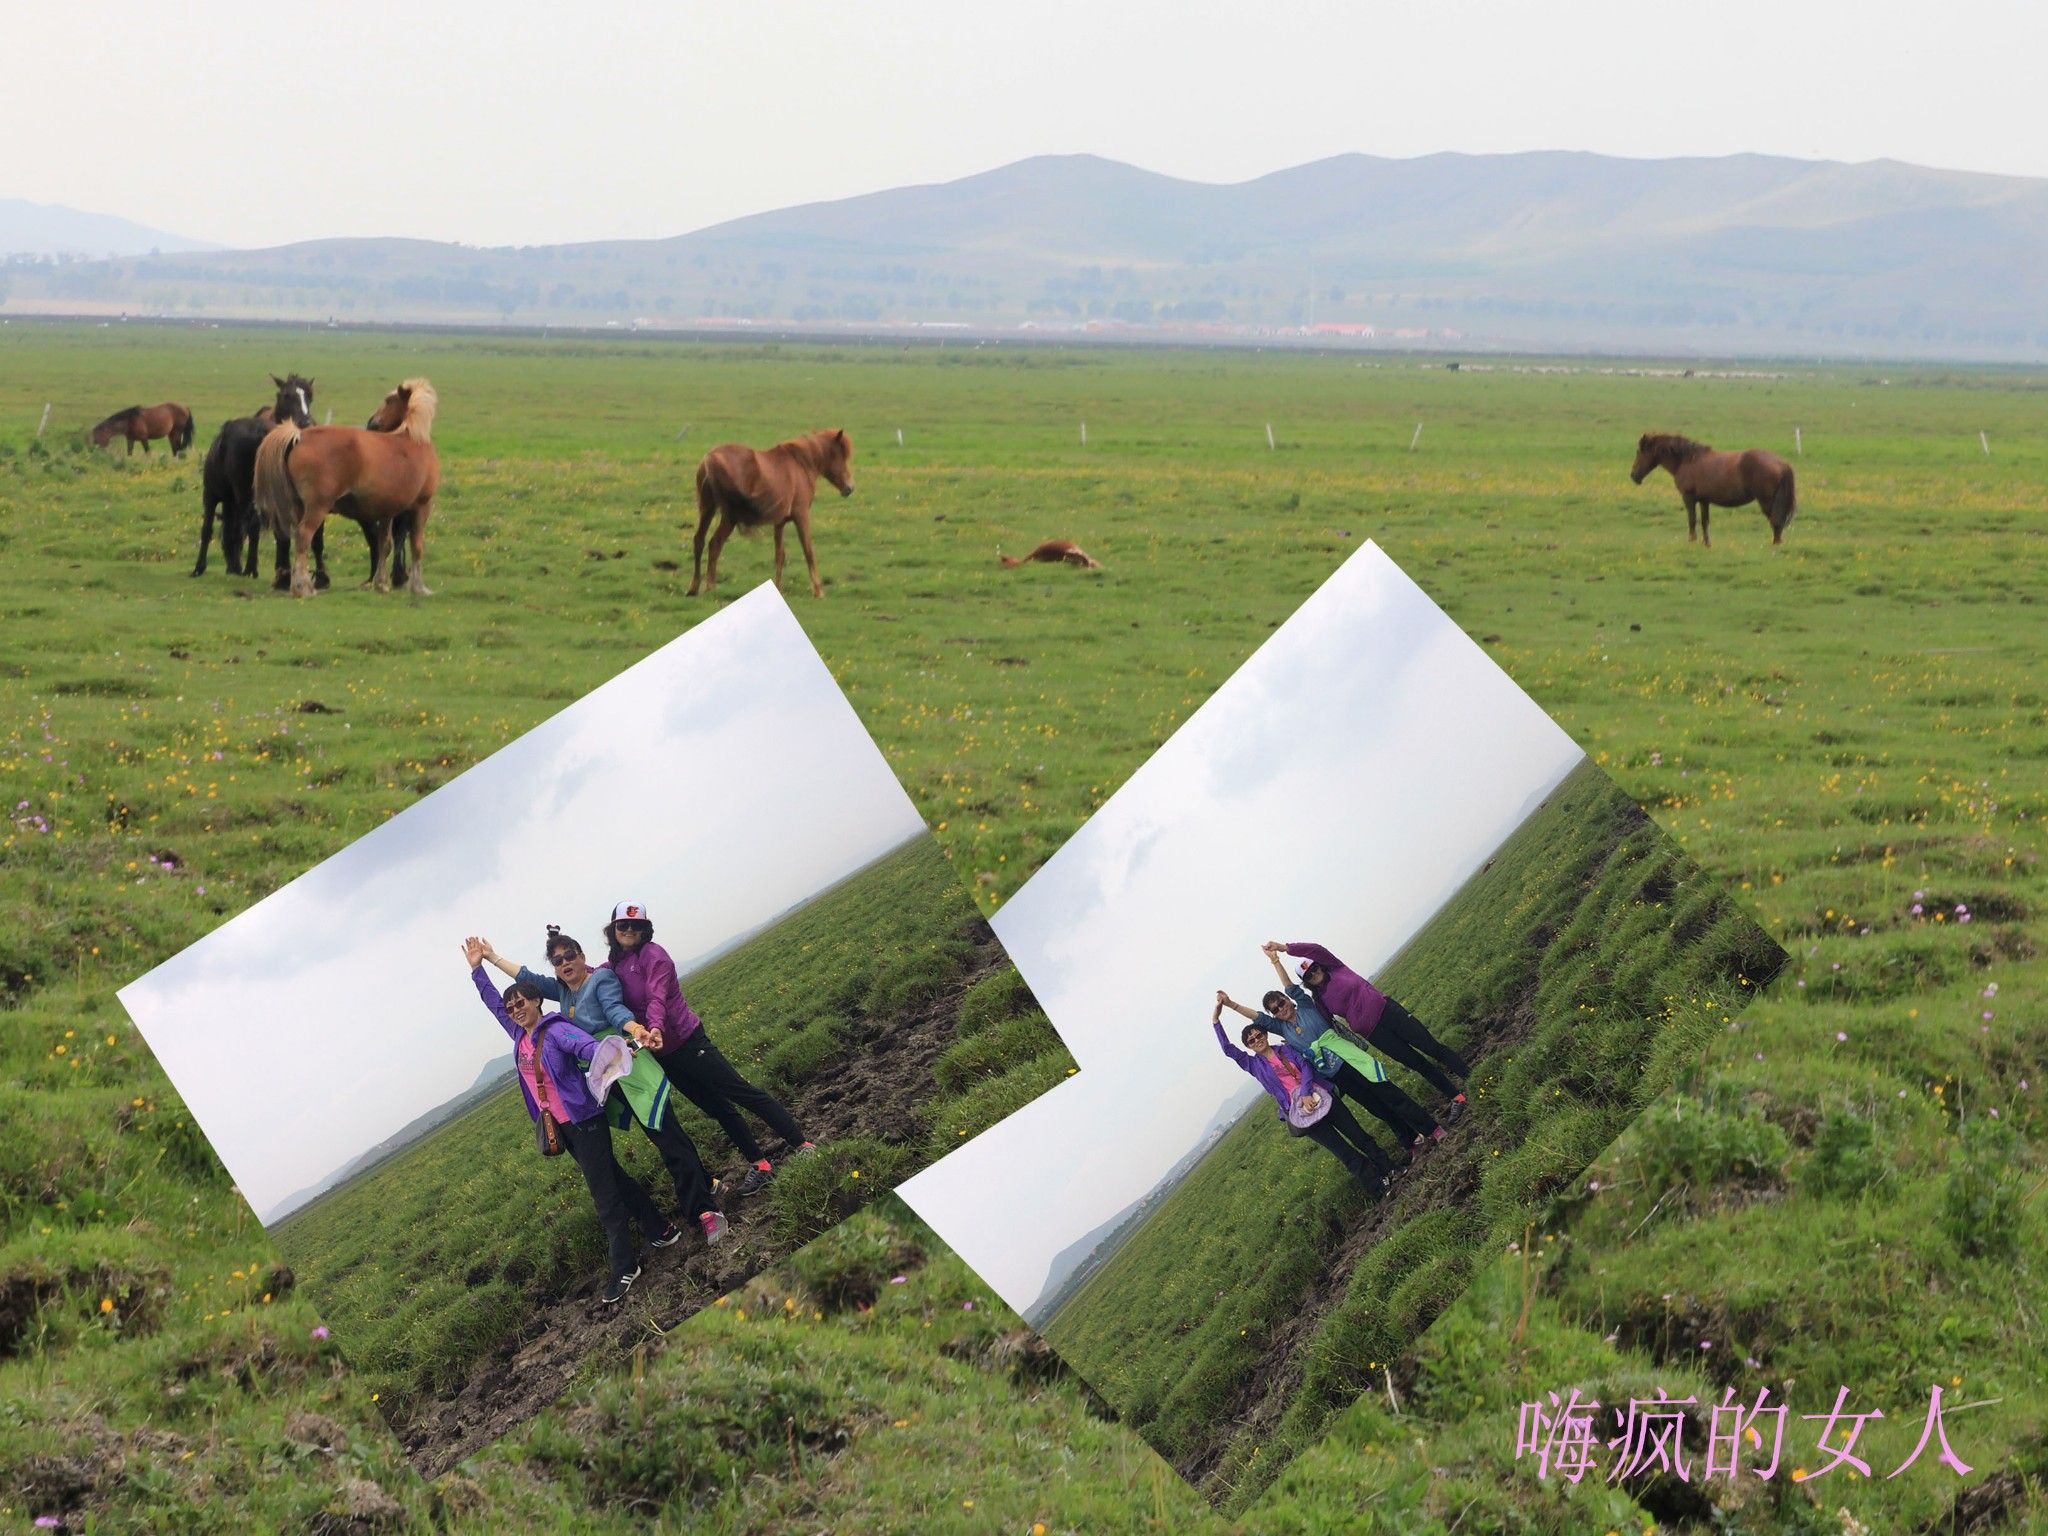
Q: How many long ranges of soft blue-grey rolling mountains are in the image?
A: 1